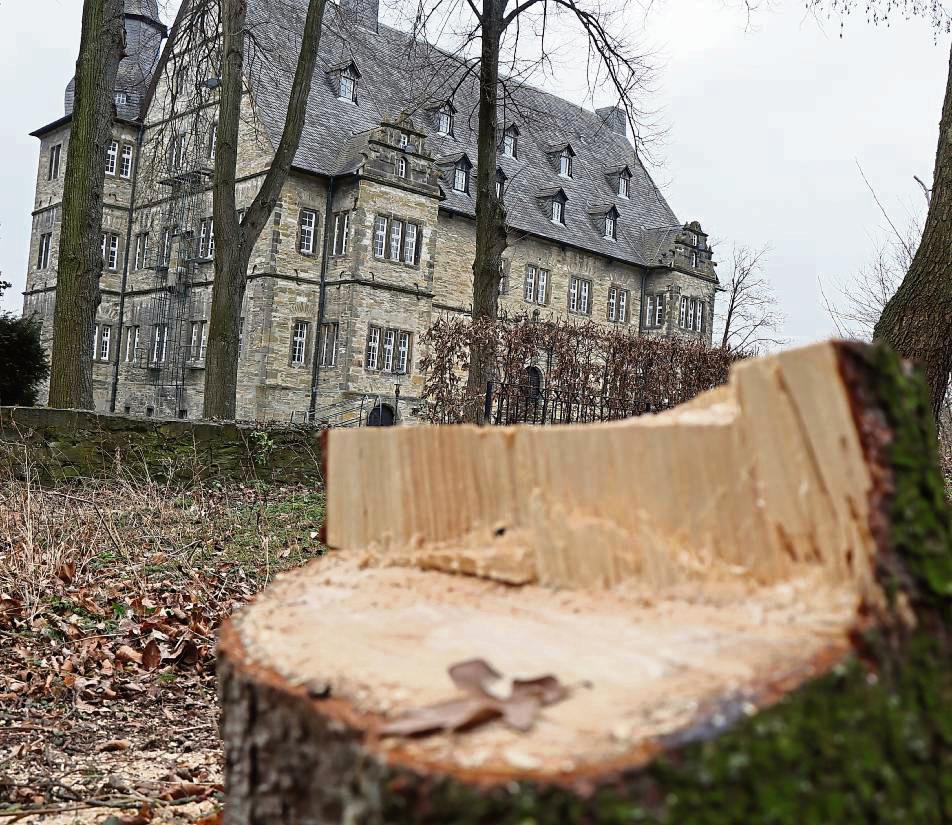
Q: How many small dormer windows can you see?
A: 9